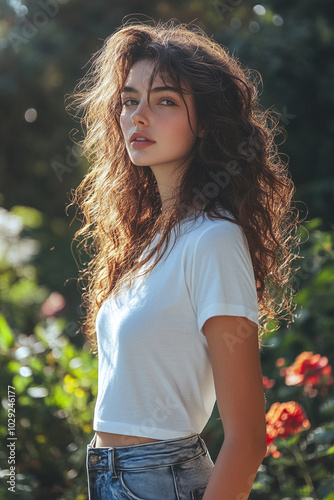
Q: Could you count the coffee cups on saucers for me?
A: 0